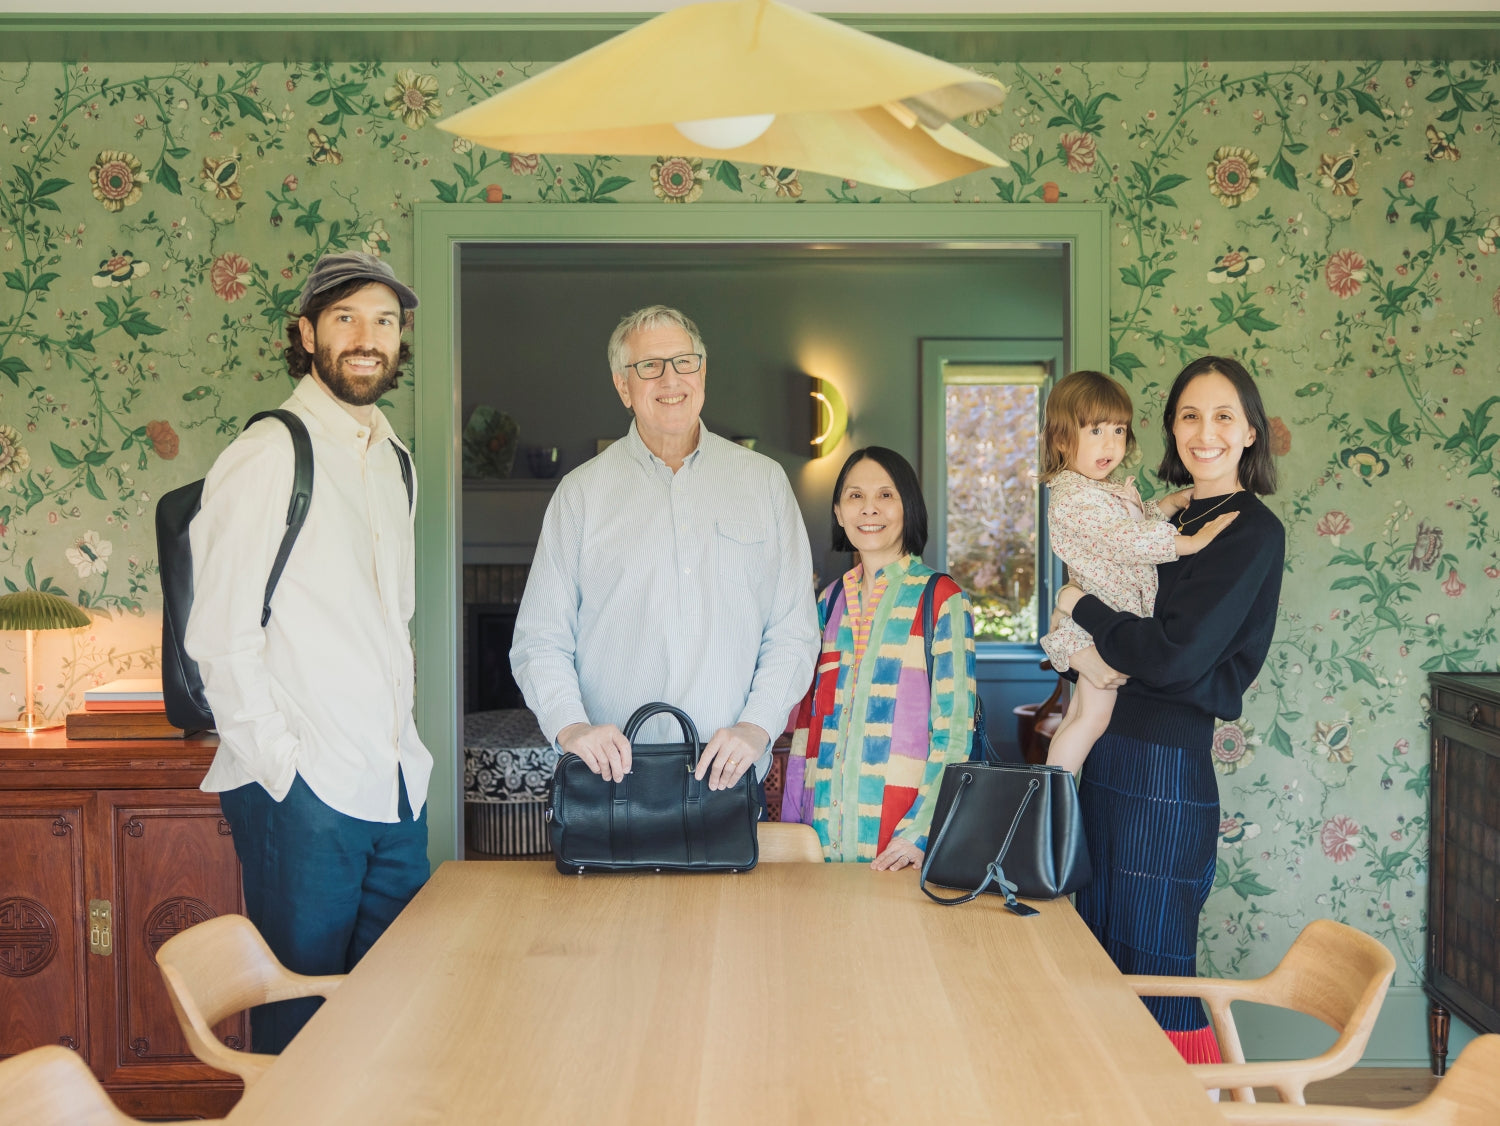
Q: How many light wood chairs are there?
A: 5